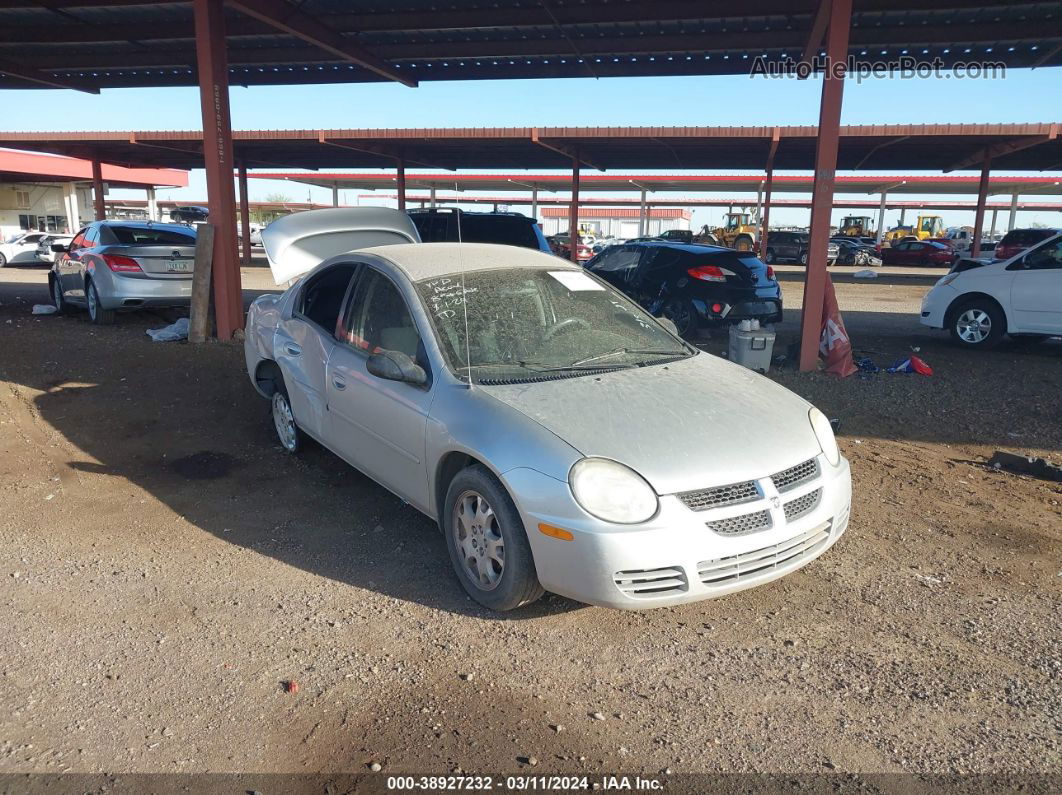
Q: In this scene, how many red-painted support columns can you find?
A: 8